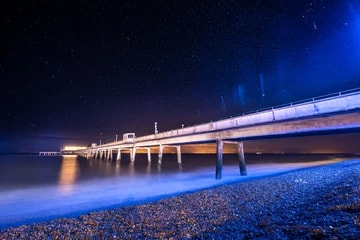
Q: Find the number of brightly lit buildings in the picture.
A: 1